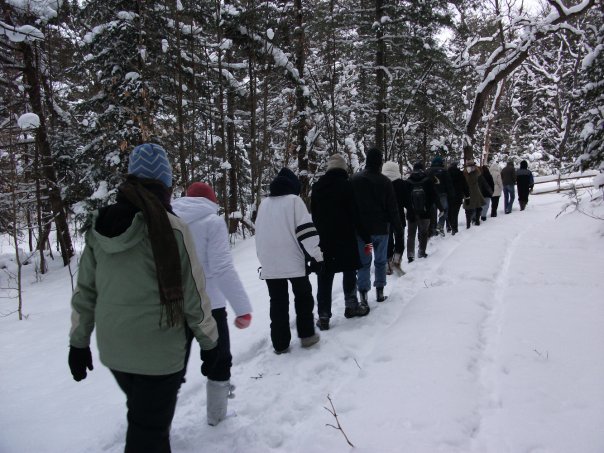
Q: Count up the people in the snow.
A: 14